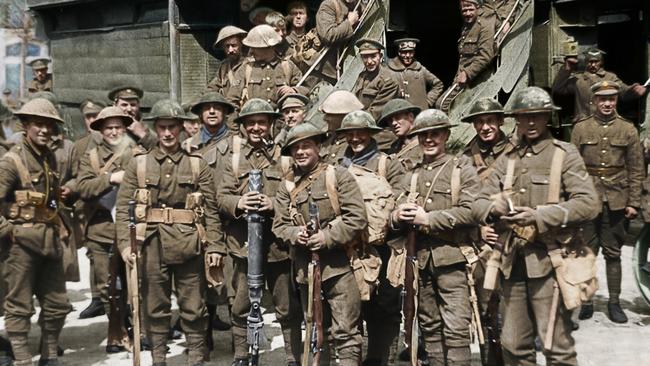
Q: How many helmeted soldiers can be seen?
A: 14